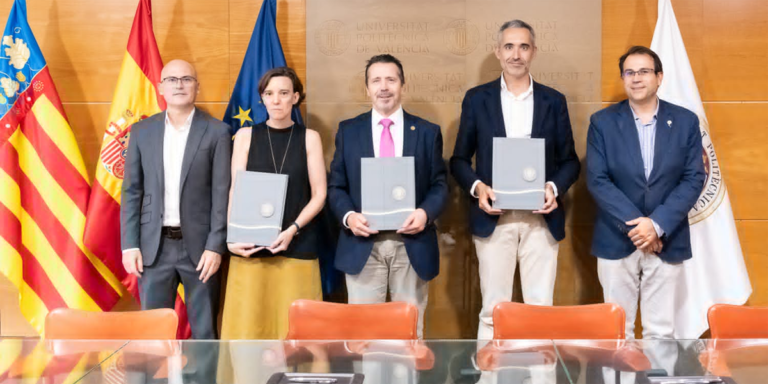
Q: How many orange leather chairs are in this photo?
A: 4